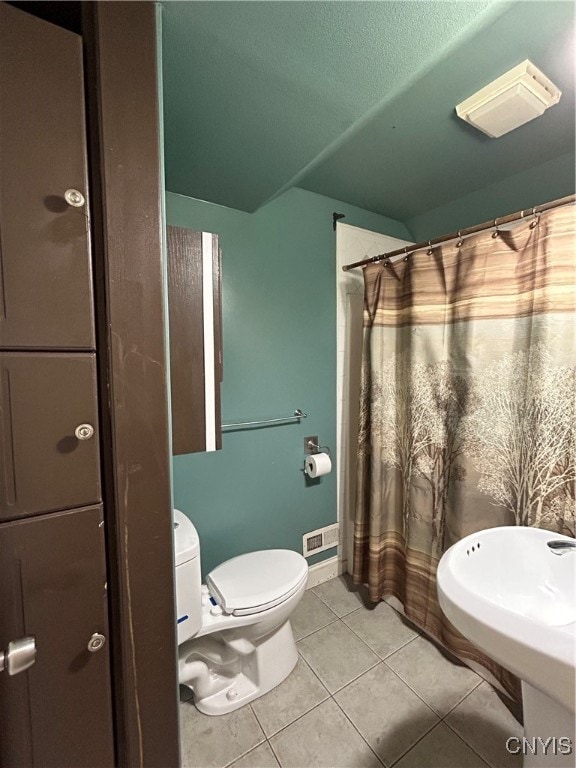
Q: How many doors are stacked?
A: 3